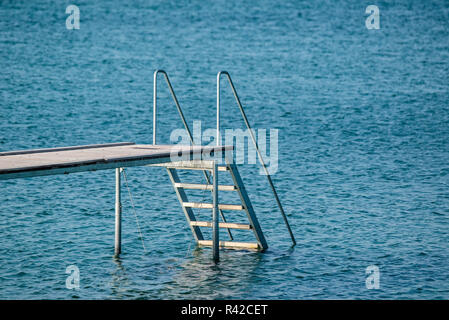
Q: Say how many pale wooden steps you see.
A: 5